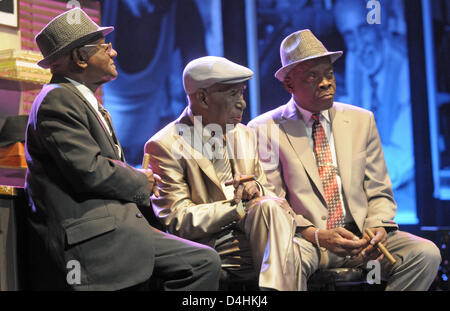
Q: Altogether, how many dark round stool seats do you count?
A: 1